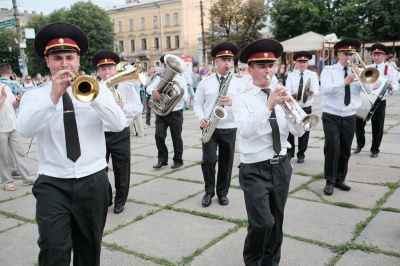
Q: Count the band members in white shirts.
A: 8